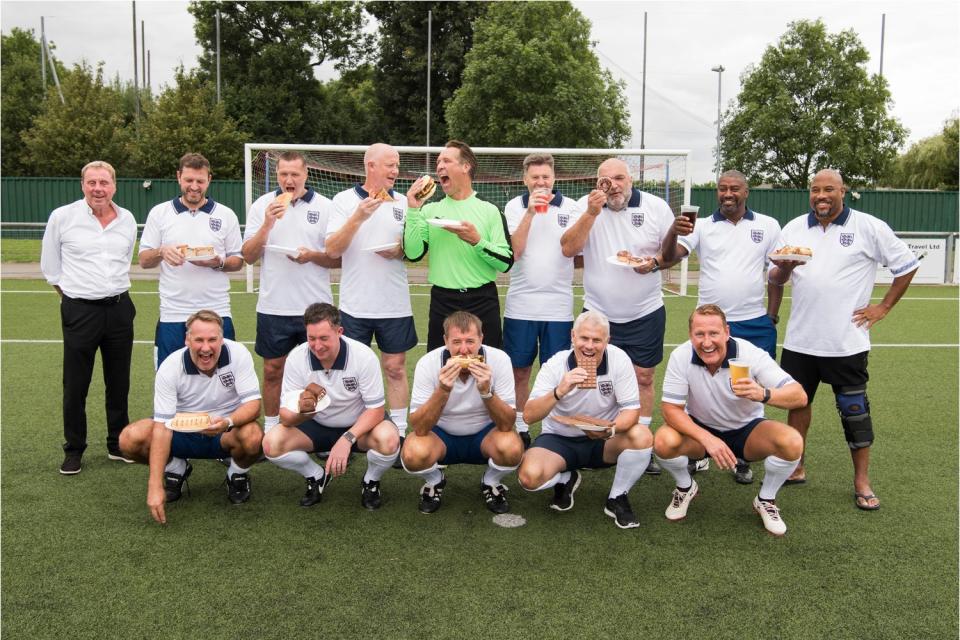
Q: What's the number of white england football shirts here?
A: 12